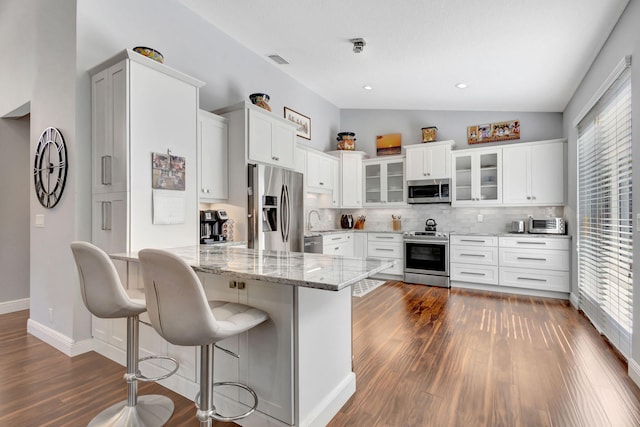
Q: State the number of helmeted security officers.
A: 0